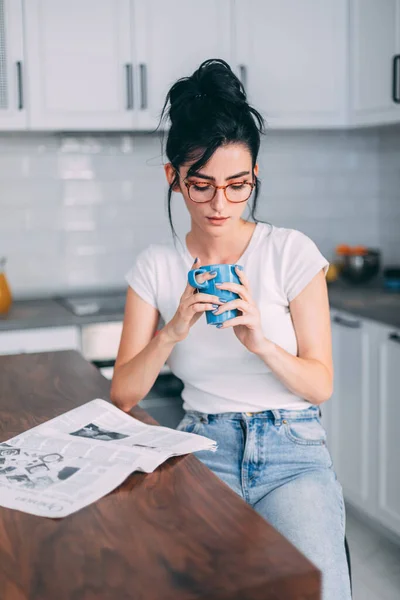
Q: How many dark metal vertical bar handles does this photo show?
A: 5